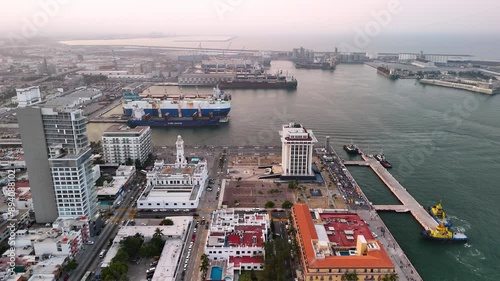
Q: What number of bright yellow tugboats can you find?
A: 2